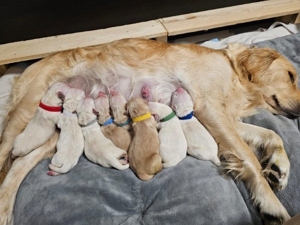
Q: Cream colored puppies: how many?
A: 5